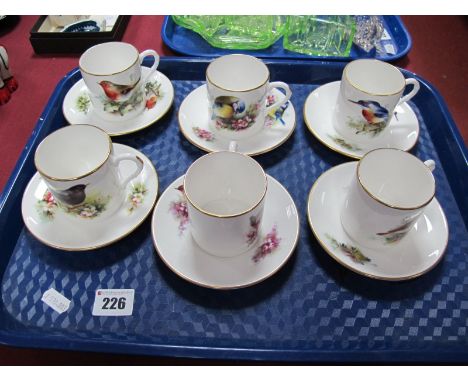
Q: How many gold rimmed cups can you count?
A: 6